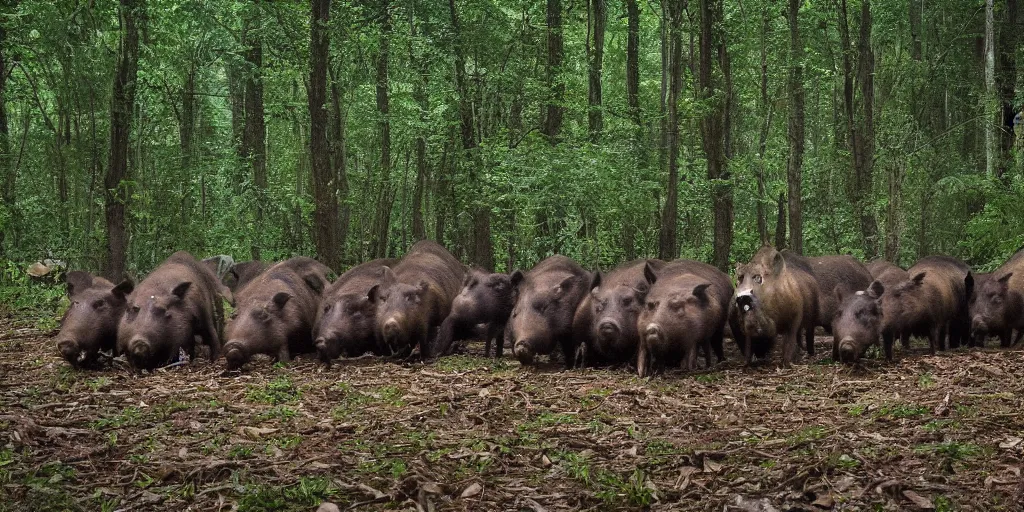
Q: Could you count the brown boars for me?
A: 13